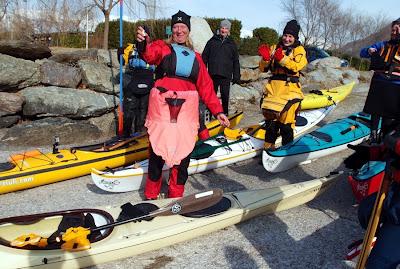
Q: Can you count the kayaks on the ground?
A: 6